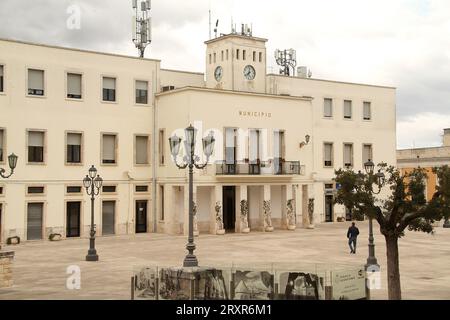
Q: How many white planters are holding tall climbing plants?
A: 6